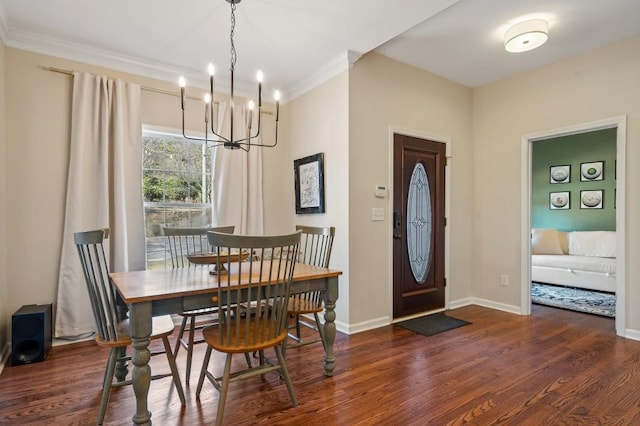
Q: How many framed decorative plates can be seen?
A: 4